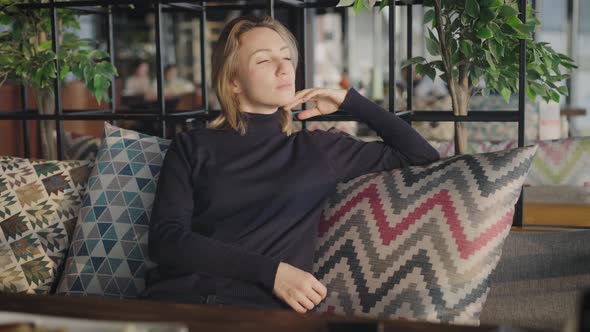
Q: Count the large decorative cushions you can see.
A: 3